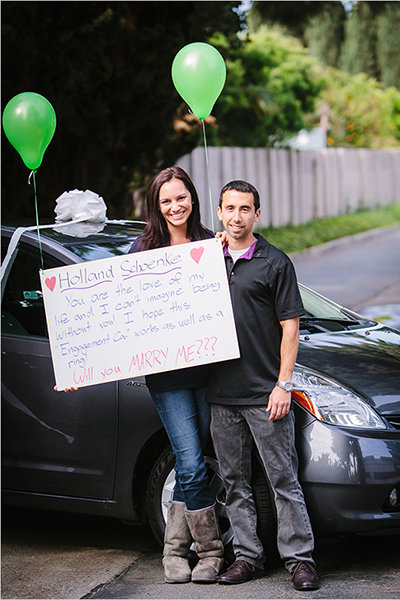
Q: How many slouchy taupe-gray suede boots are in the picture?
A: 2